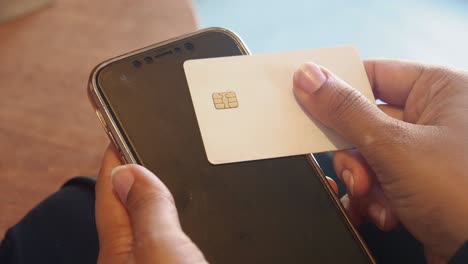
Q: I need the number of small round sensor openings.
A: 4